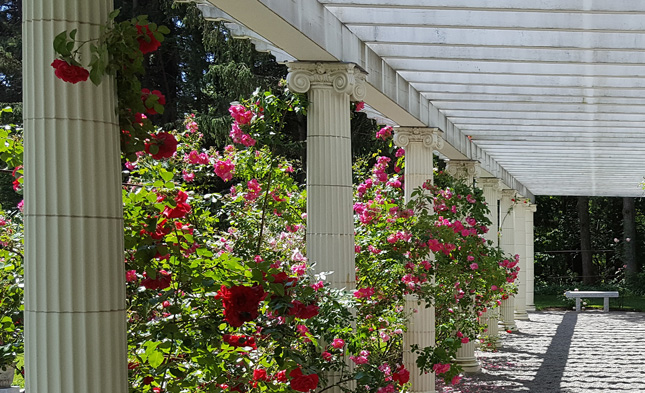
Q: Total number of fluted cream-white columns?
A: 8